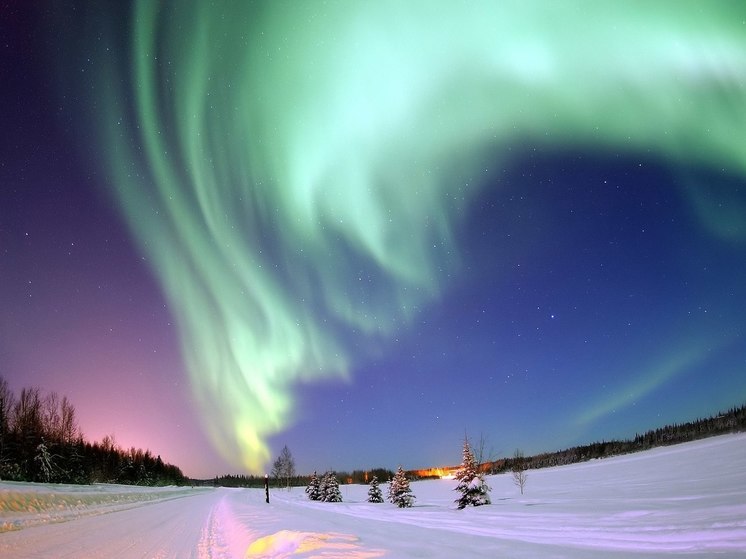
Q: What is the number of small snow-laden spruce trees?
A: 5